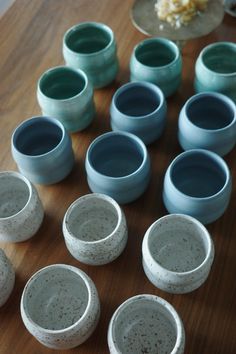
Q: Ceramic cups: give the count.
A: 15